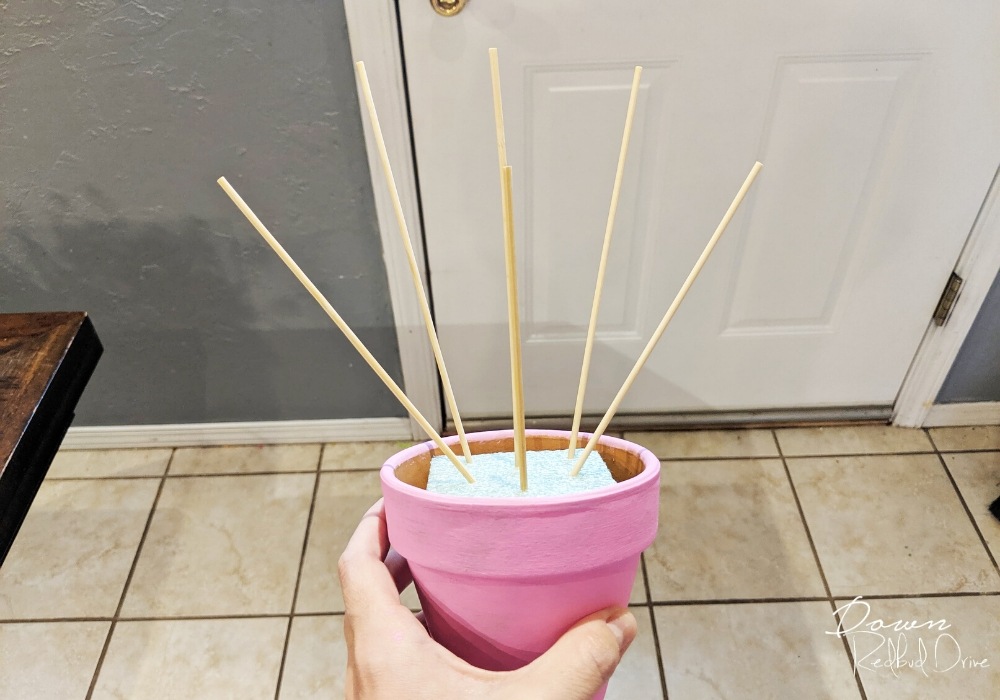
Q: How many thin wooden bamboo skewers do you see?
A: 6